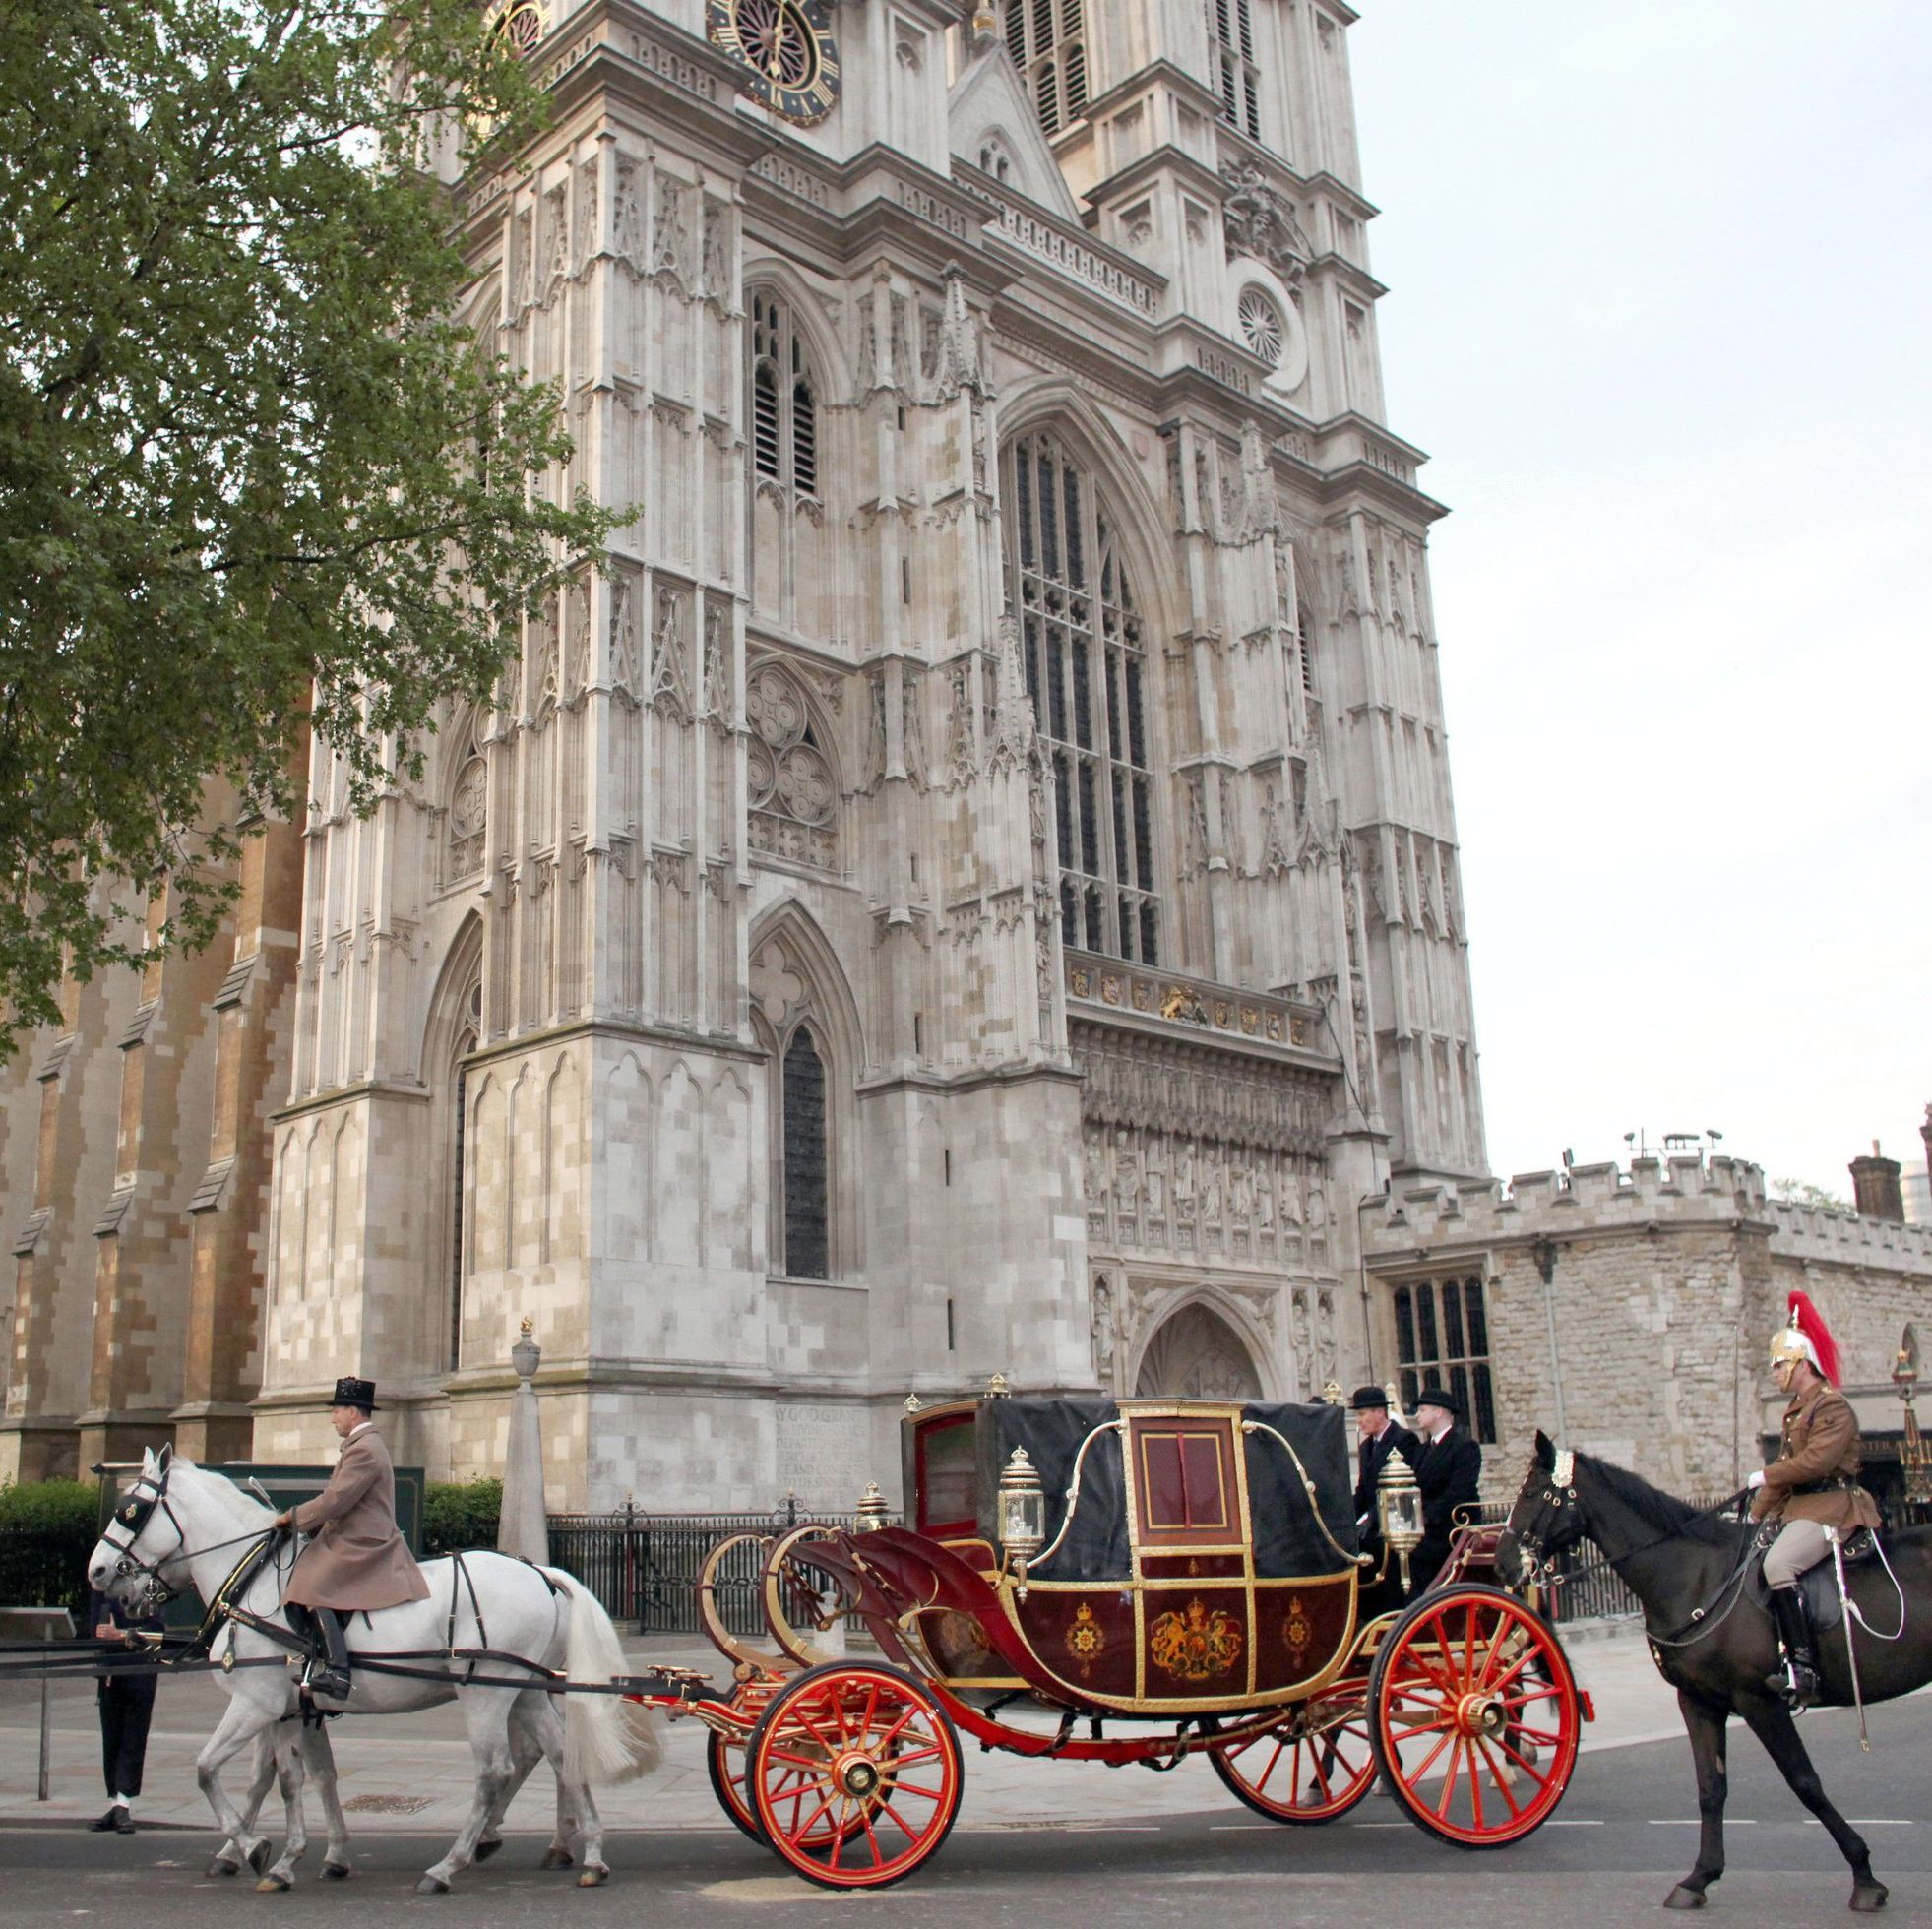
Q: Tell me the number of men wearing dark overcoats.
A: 2